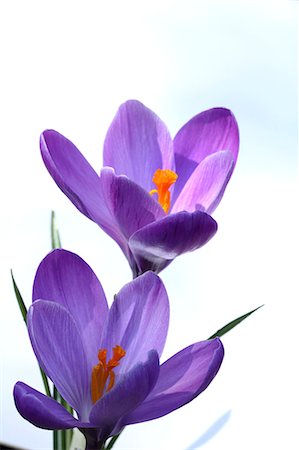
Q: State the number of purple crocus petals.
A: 12